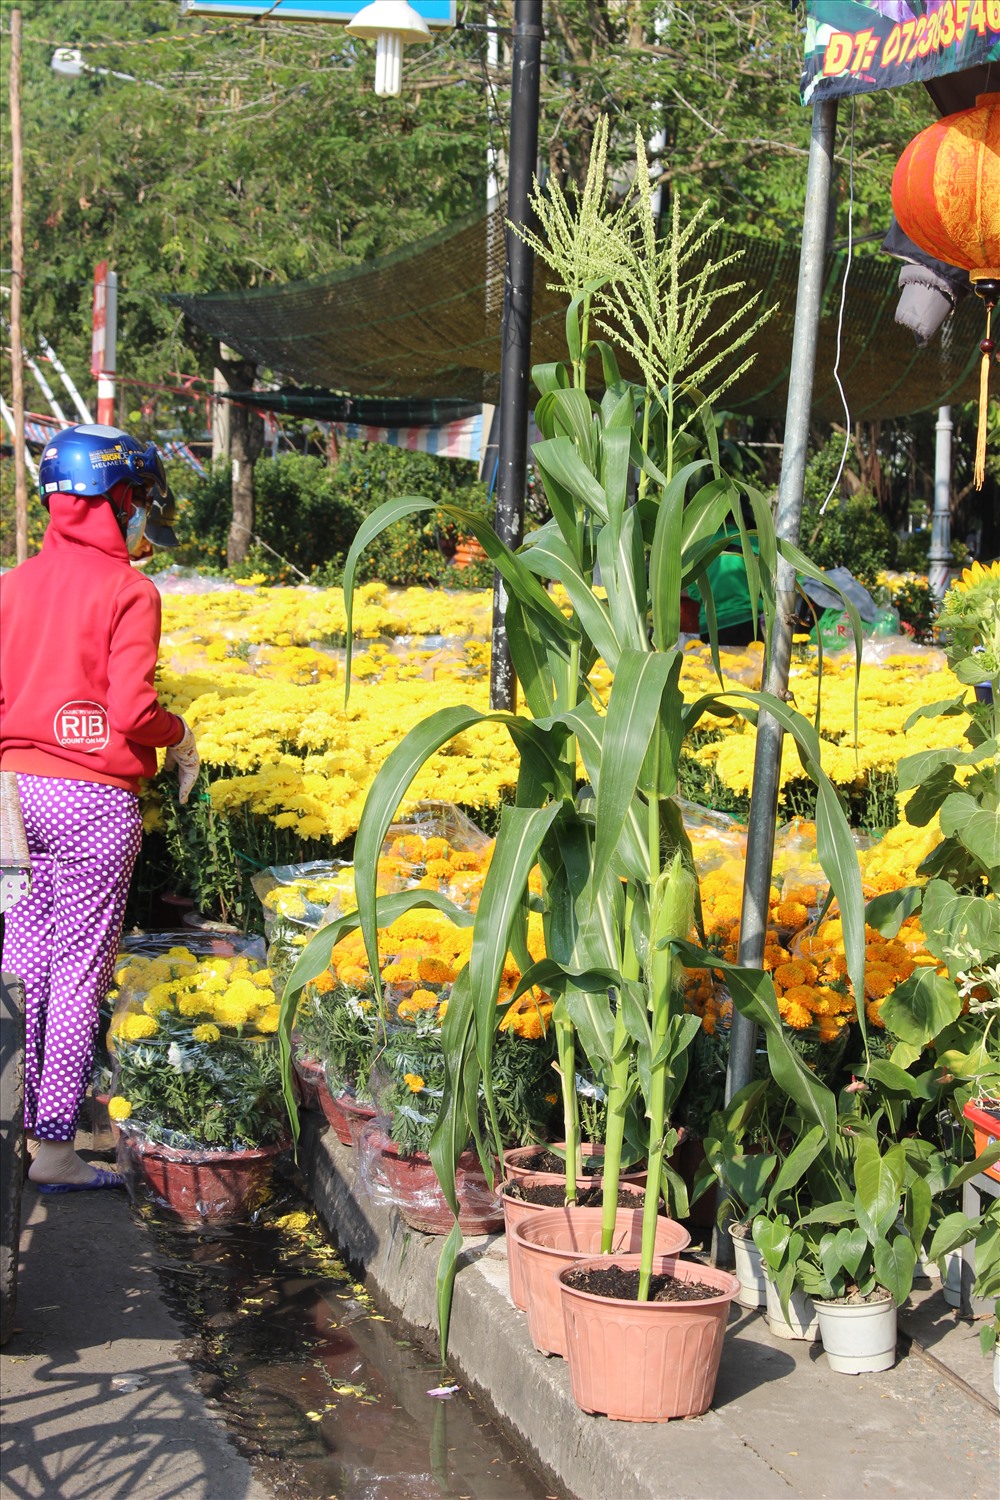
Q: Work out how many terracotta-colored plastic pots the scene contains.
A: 4